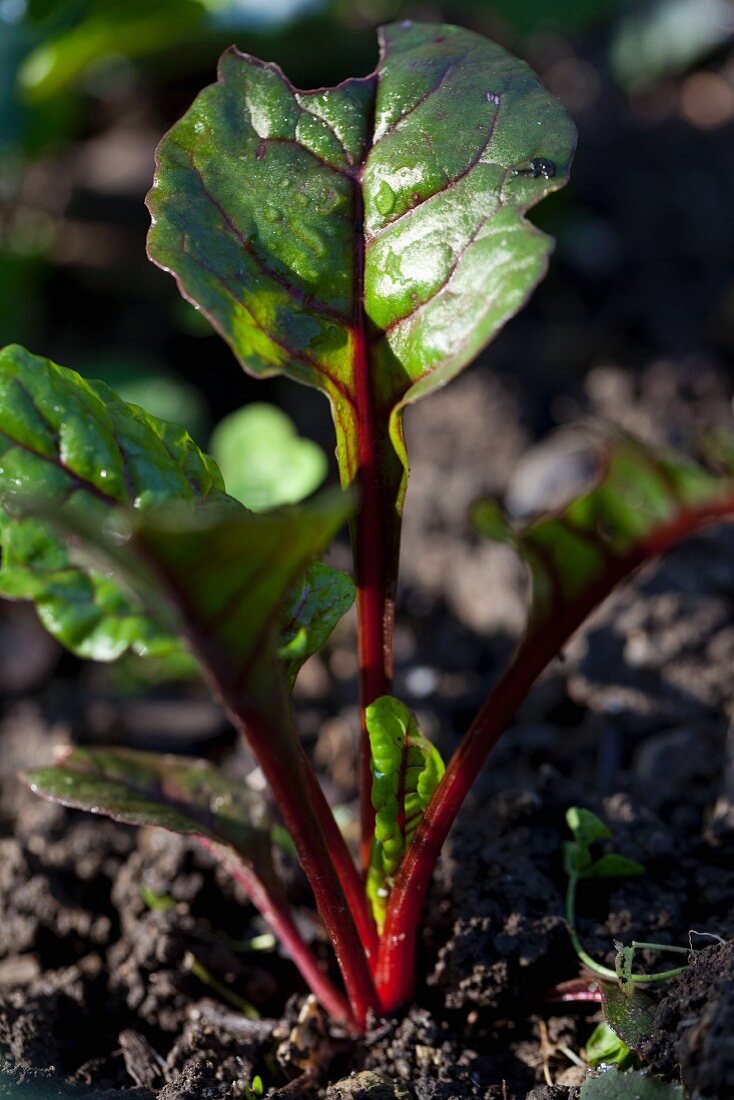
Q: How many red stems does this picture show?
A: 5